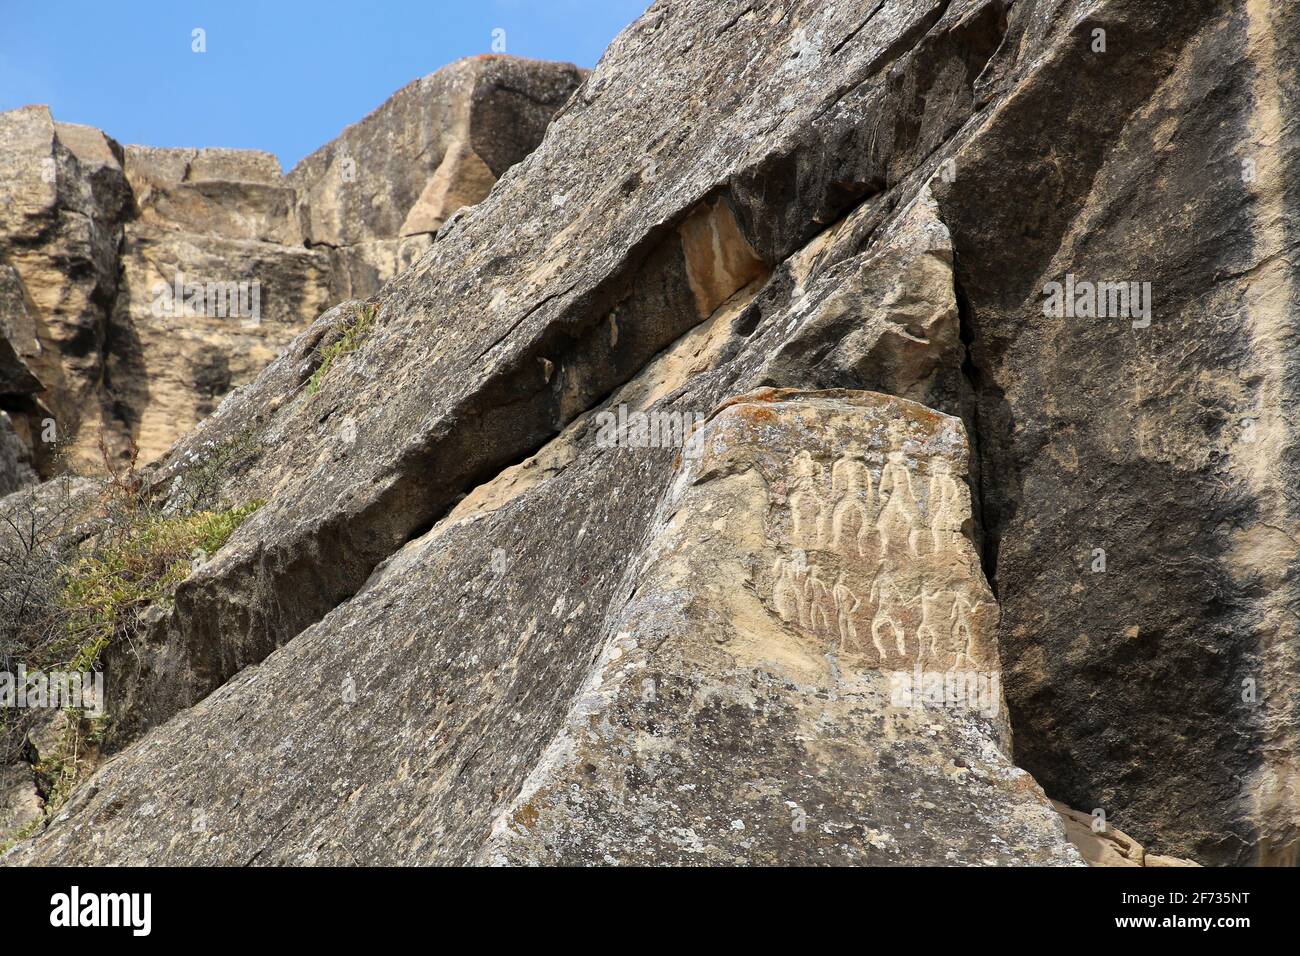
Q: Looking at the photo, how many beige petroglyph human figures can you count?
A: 10